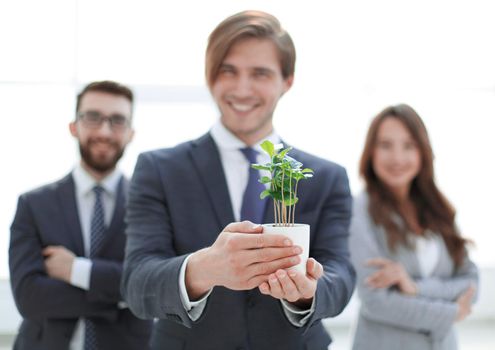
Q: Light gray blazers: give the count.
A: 1